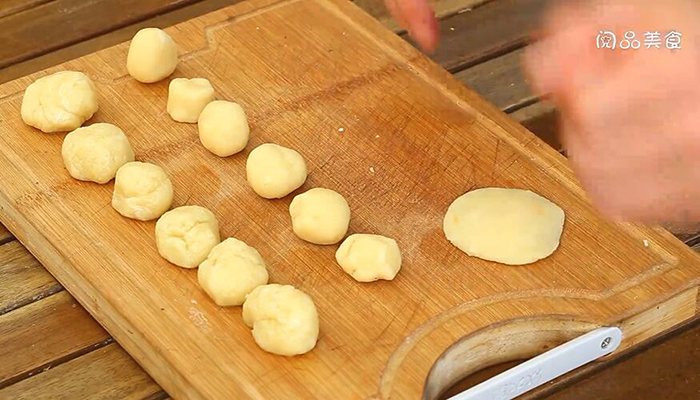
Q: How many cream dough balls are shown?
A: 12